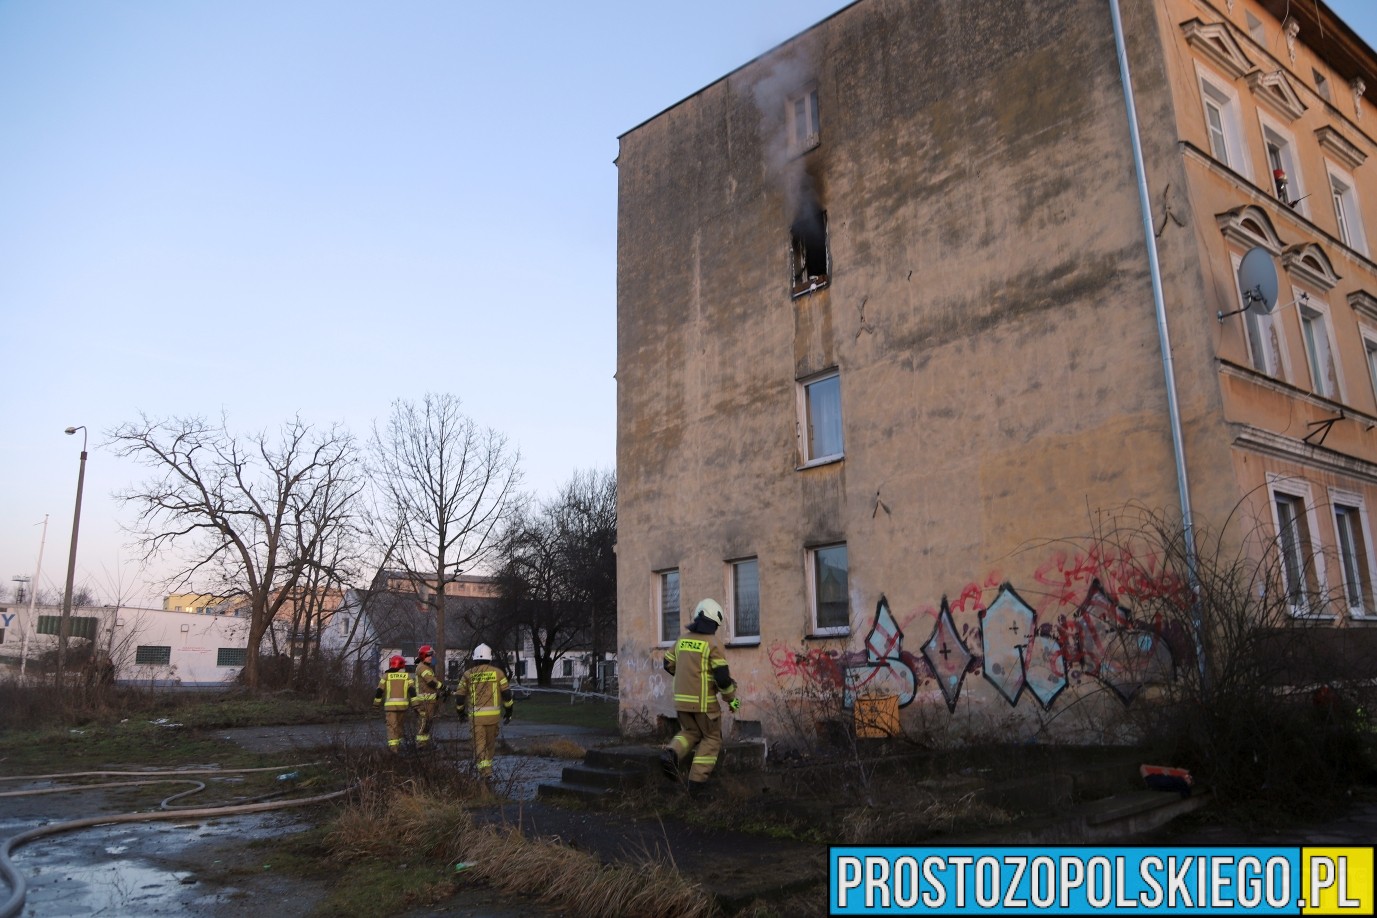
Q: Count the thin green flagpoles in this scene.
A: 0